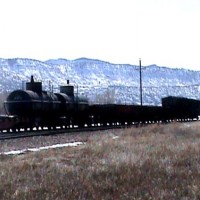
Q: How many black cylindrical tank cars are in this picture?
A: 2